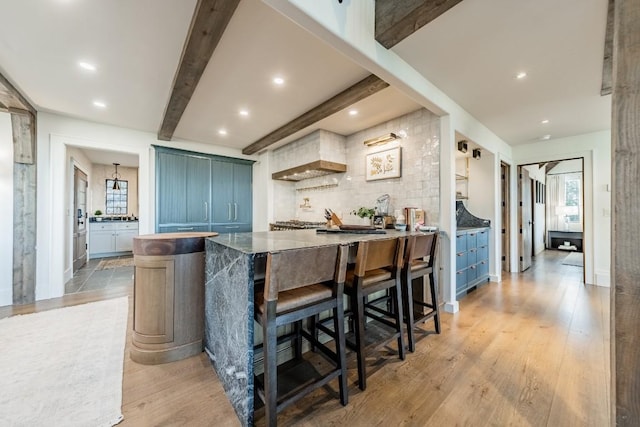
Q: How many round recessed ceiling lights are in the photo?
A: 8